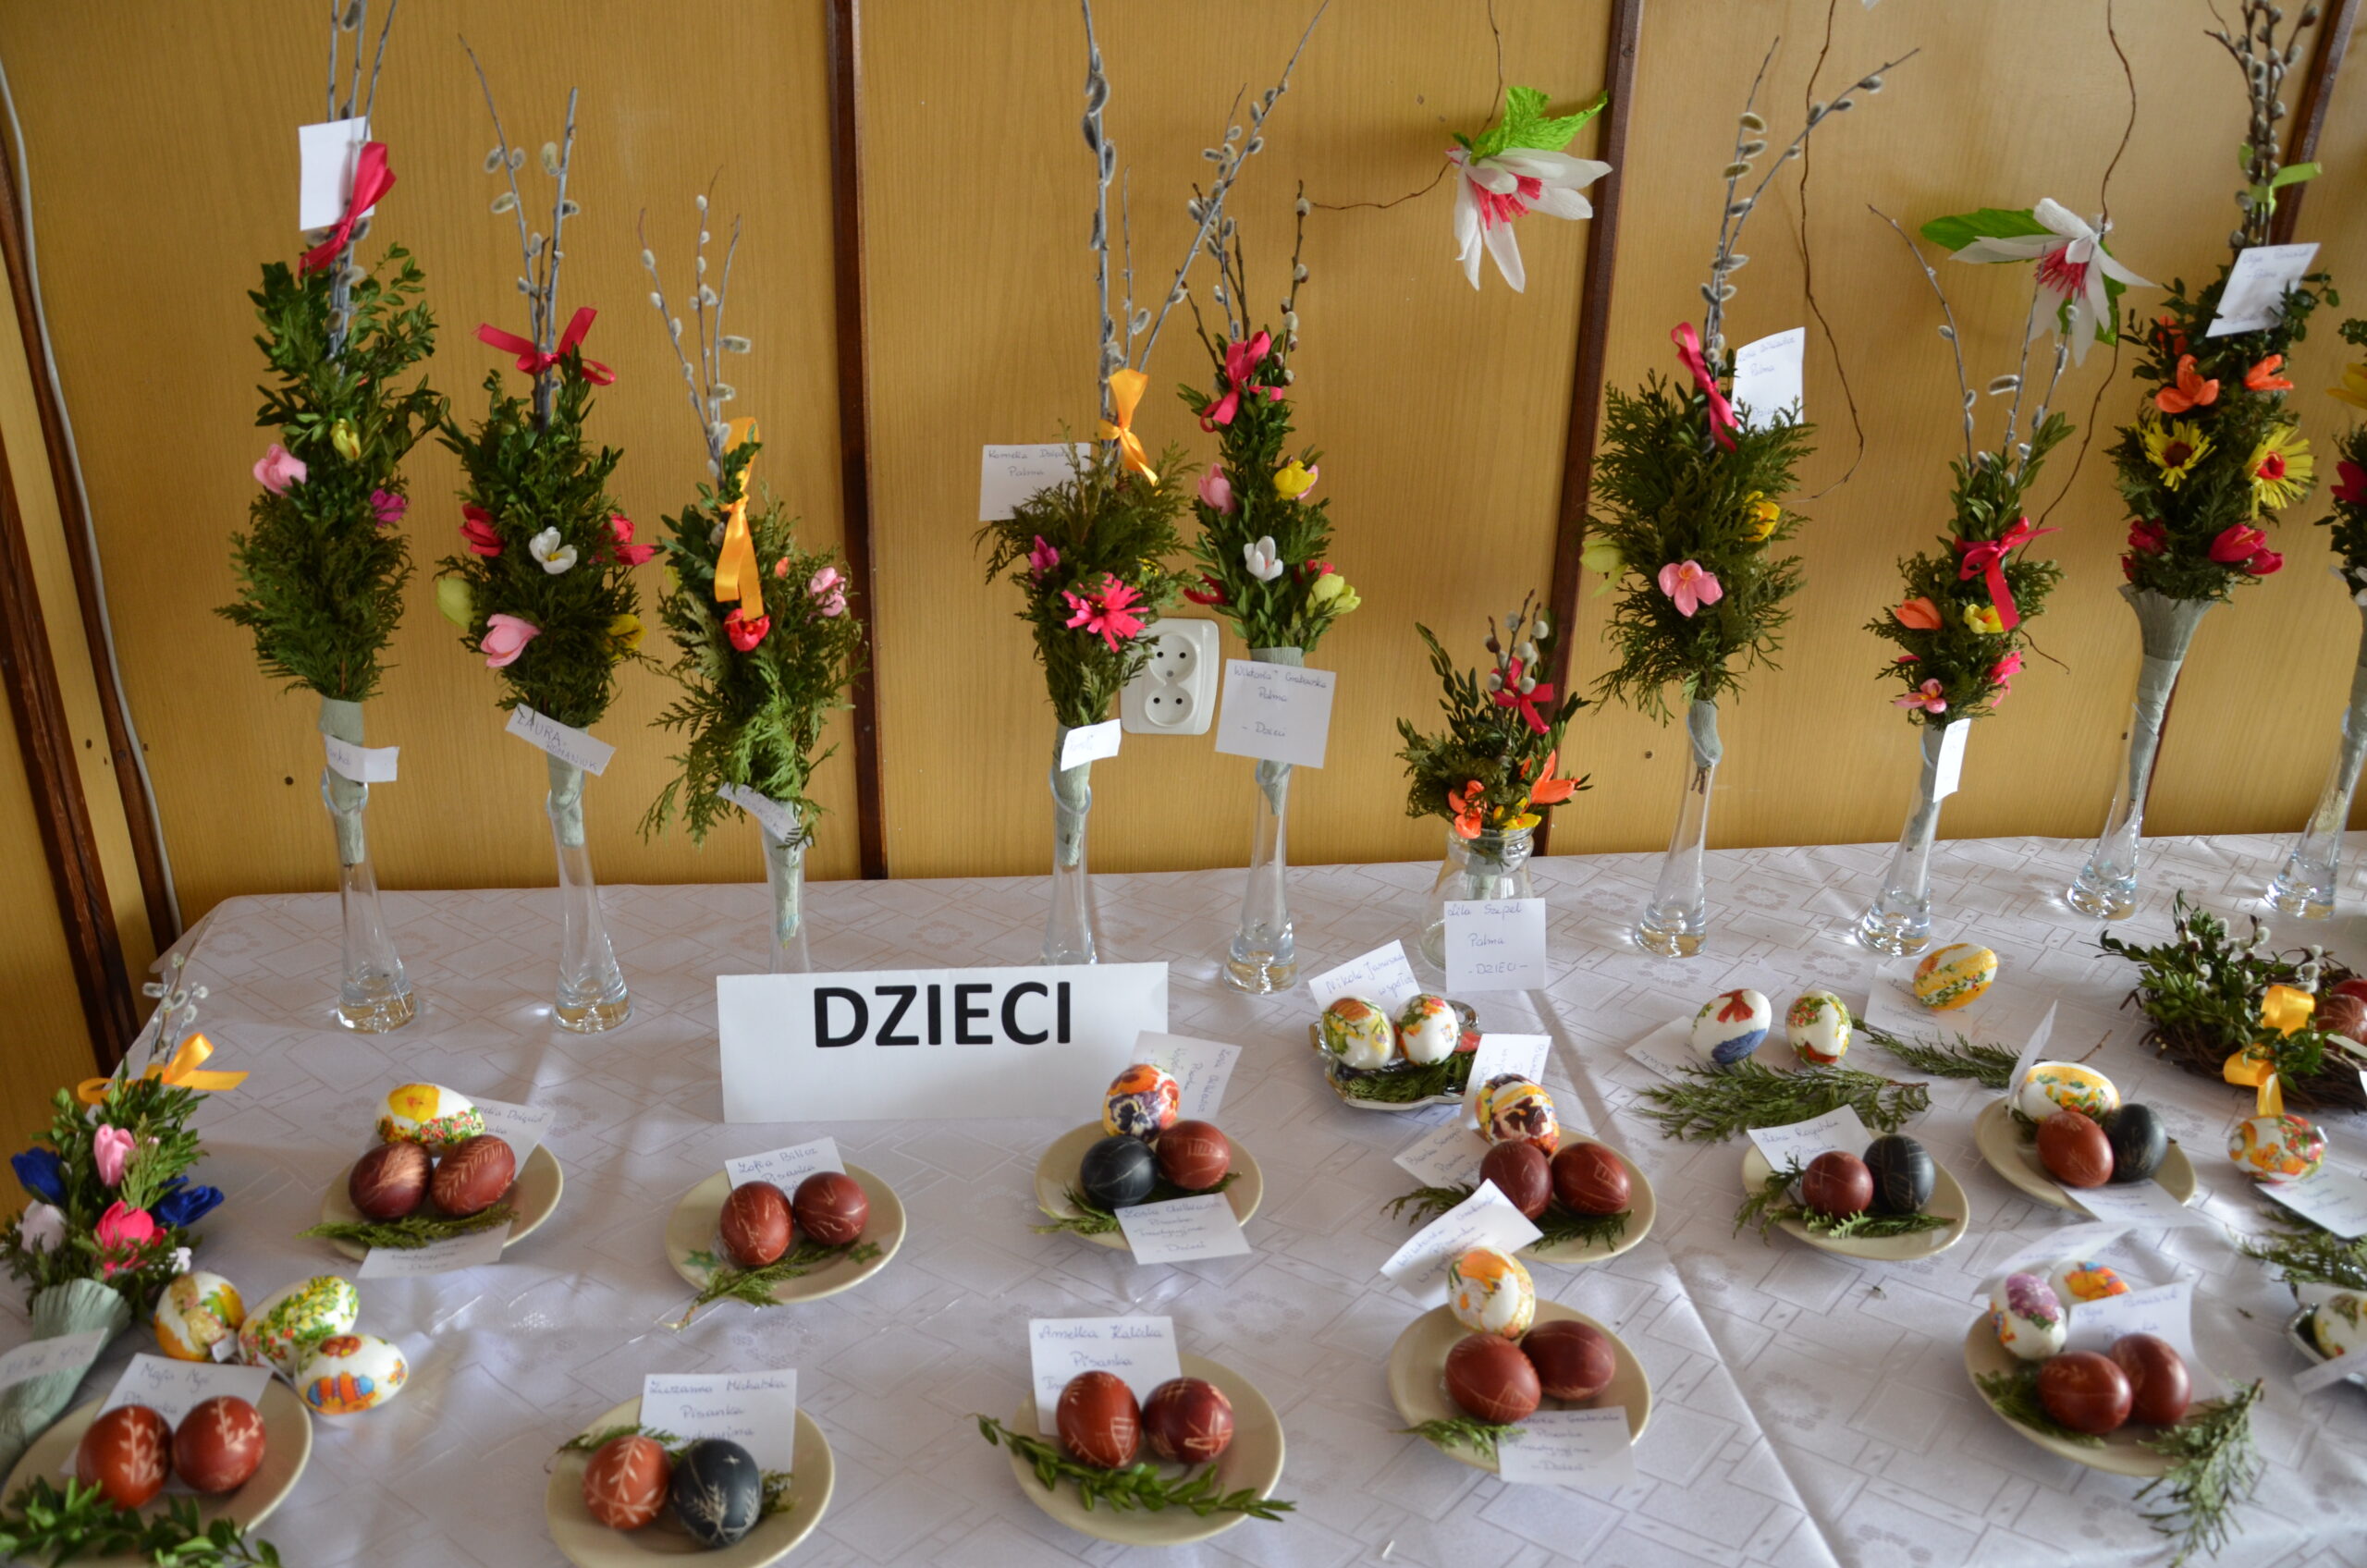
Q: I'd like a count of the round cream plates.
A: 11